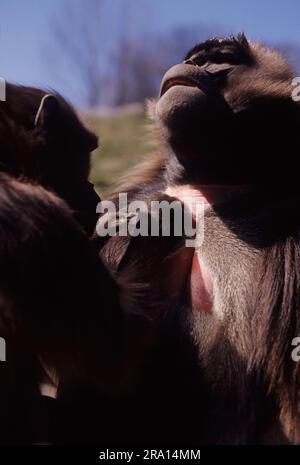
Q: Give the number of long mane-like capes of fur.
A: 1